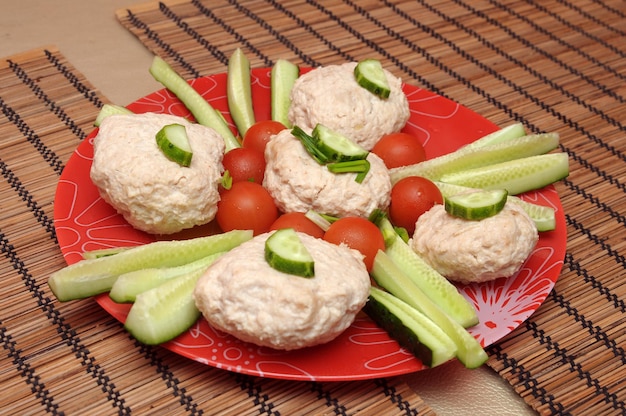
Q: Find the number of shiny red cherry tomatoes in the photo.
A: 7